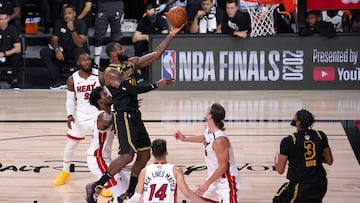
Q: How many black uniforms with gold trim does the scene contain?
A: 2